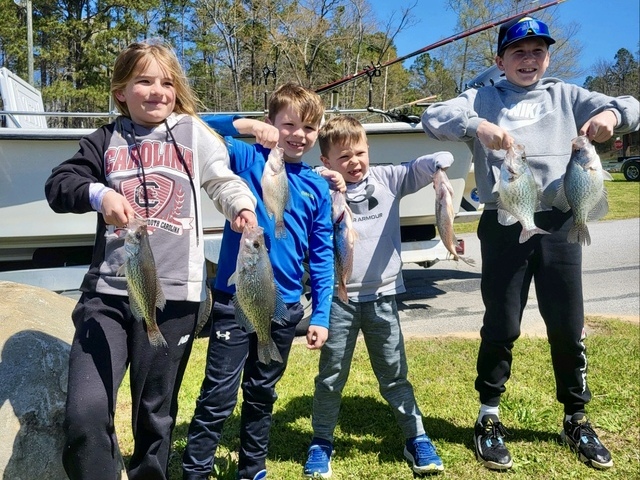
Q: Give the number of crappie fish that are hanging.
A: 7